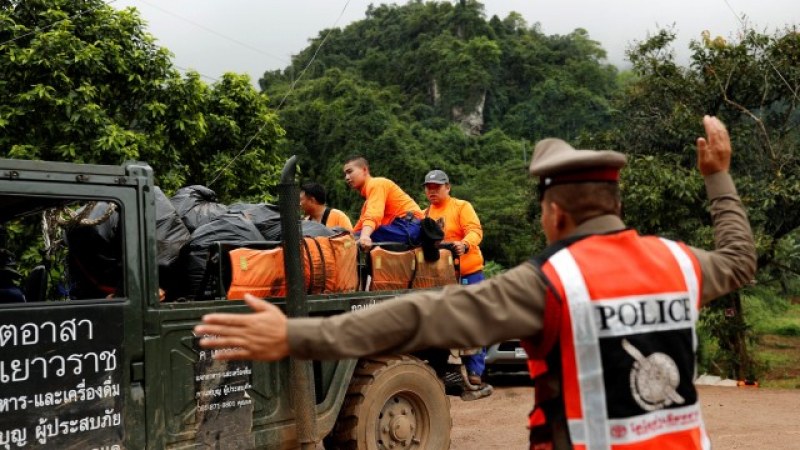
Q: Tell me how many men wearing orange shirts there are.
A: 3